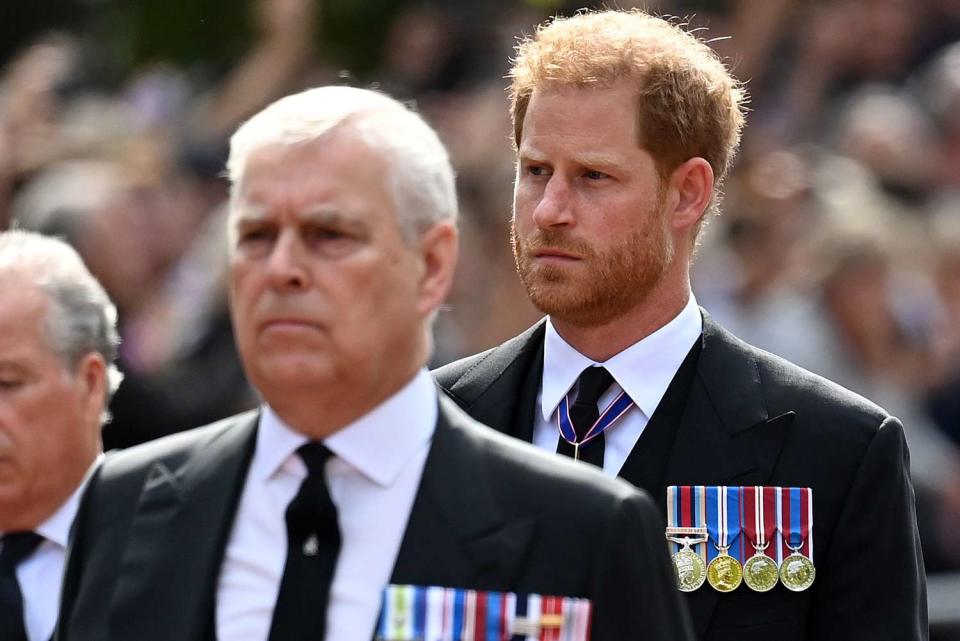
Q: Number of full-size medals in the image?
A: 4